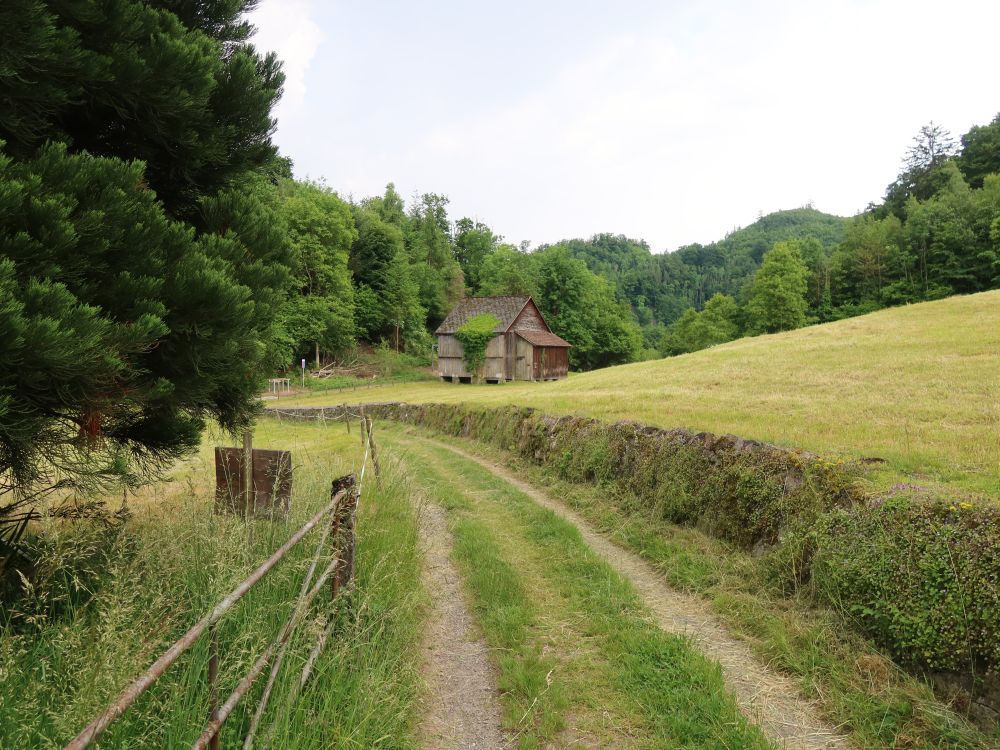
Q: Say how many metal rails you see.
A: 2